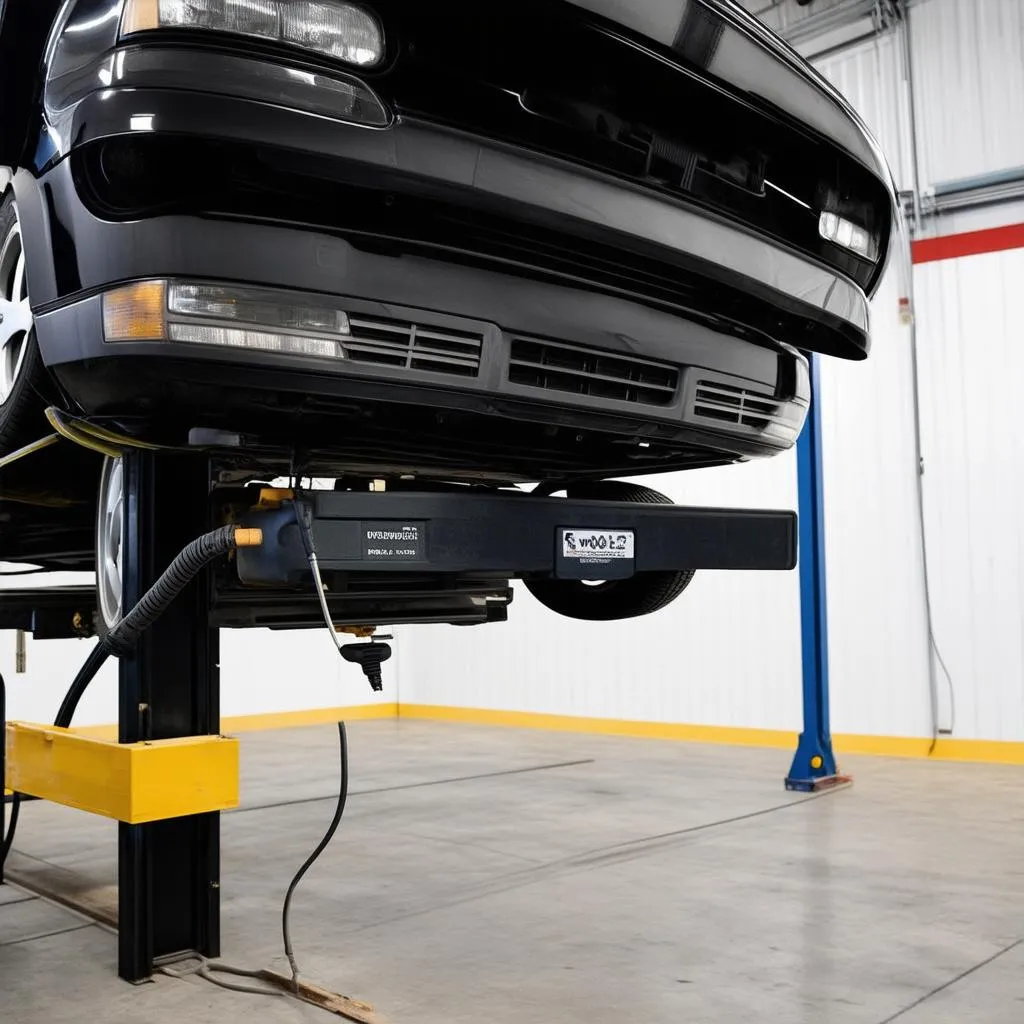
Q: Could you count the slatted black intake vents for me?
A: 3